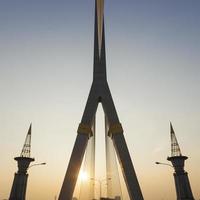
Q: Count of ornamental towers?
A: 2